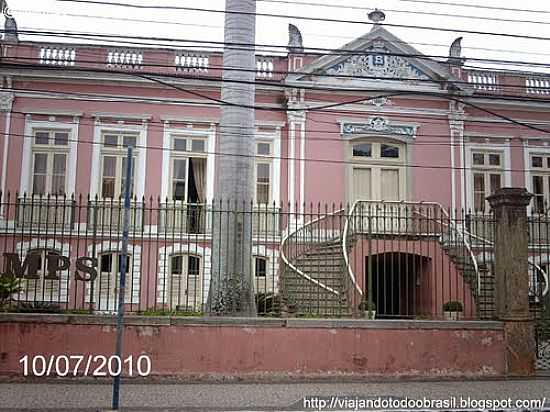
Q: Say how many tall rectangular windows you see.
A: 6